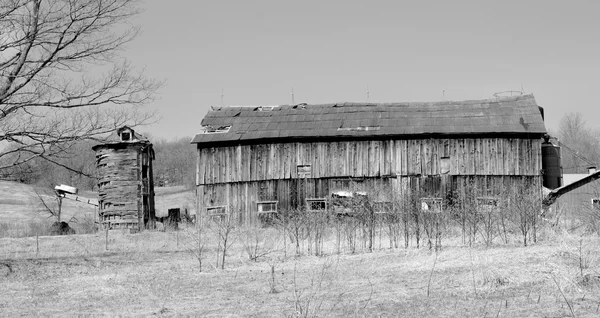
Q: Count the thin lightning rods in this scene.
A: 5